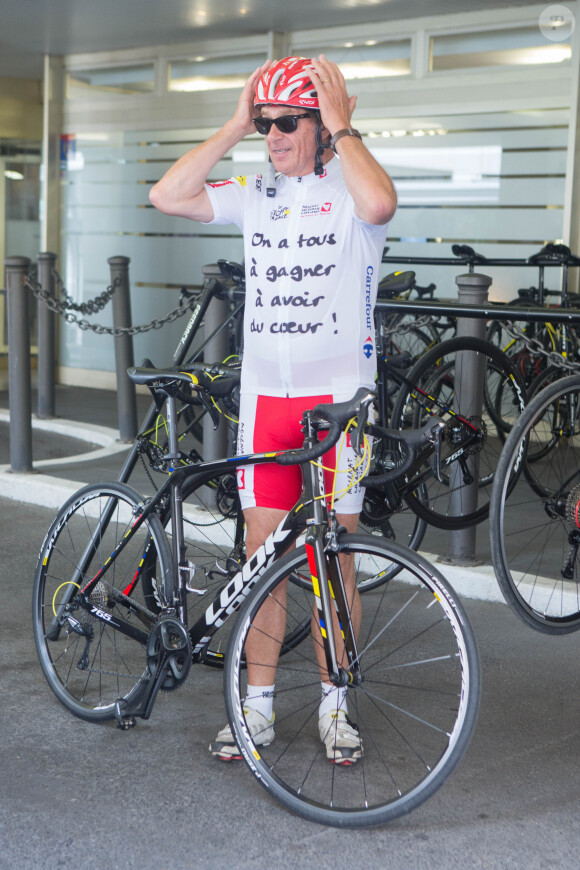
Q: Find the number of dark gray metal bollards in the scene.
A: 5